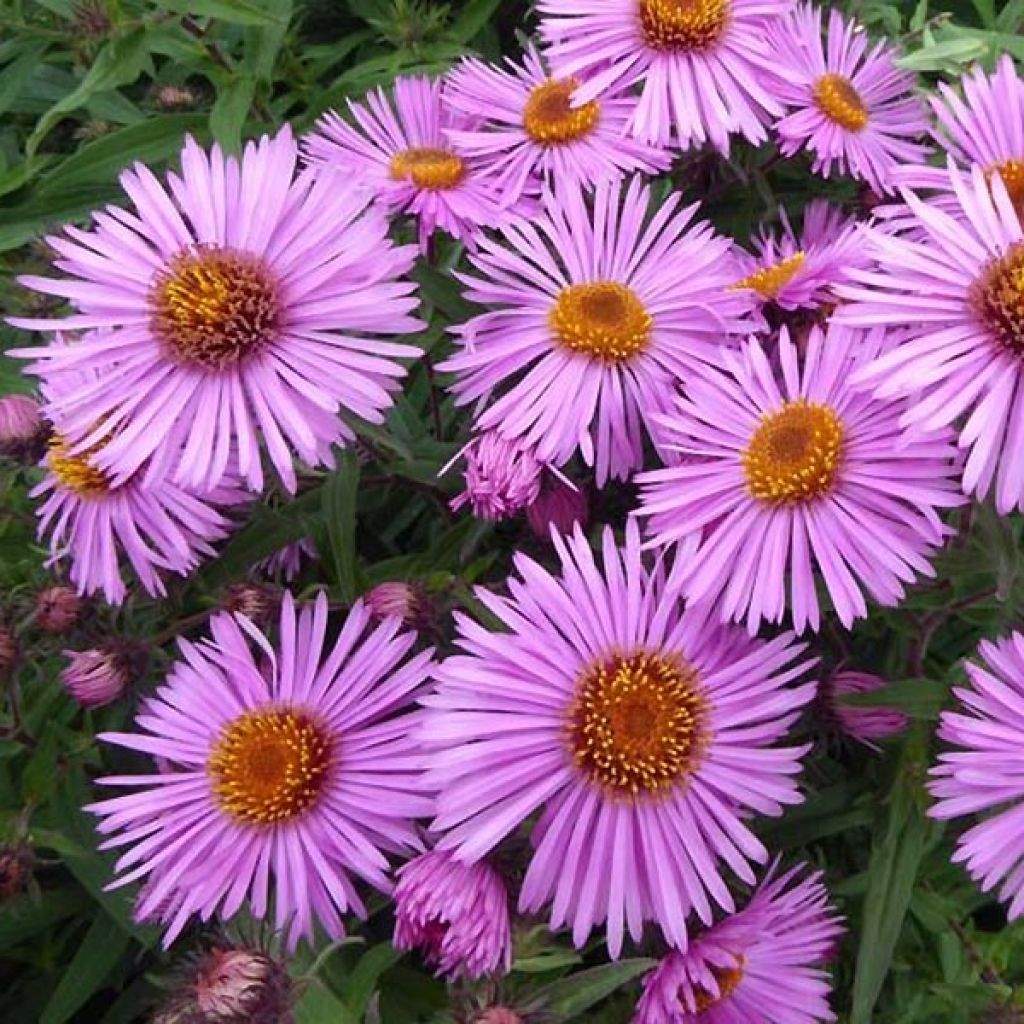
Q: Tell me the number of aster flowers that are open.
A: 15